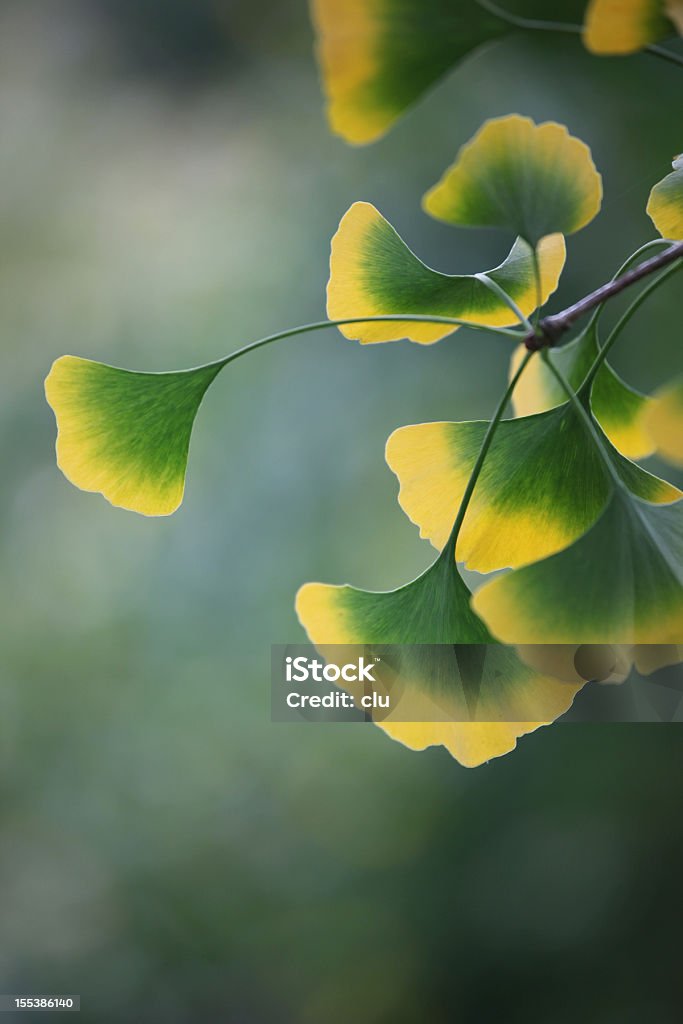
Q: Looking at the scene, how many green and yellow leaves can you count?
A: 11